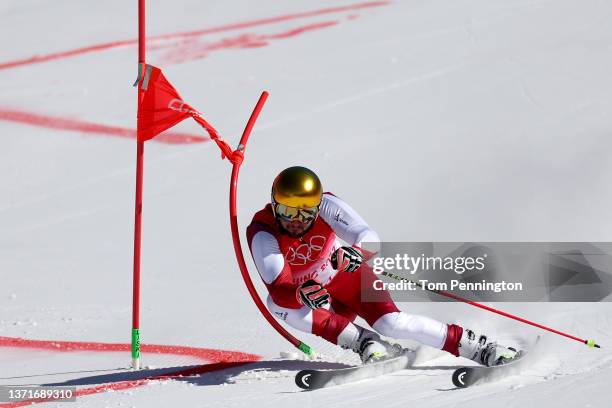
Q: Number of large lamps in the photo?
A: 0